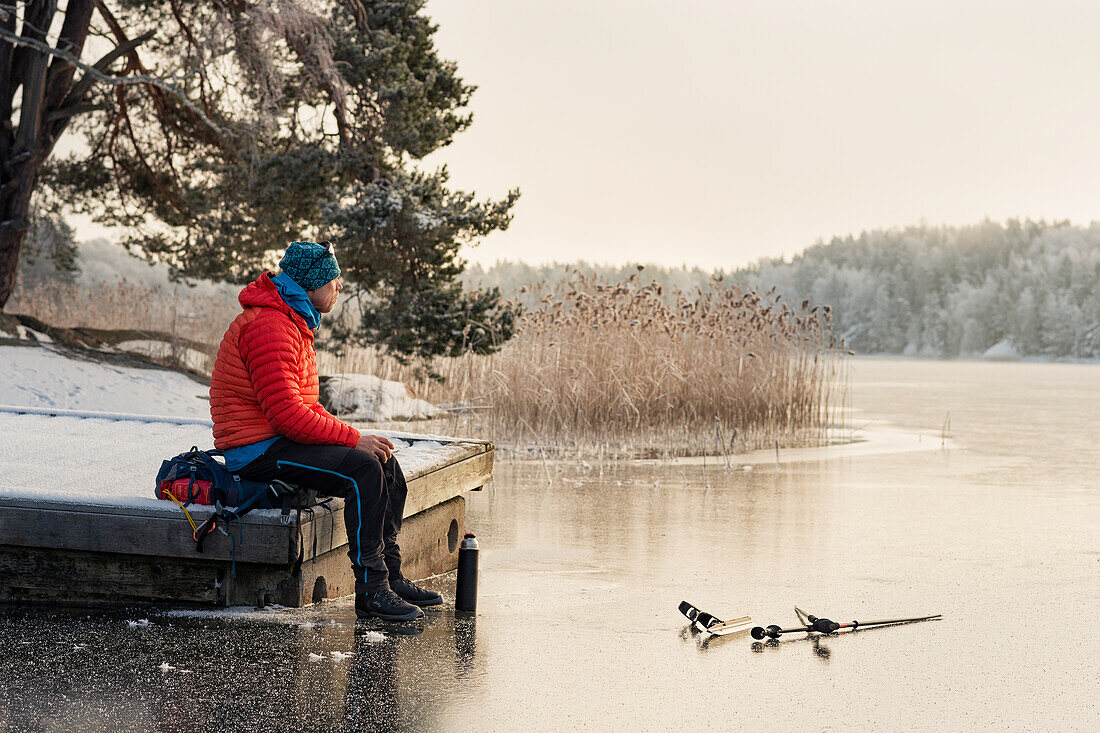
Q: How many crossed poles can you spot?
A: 2